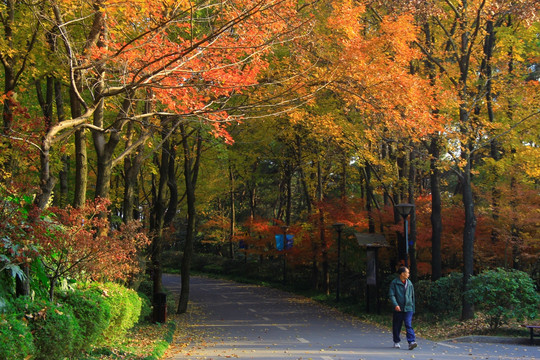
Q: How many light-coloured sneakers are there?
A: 2